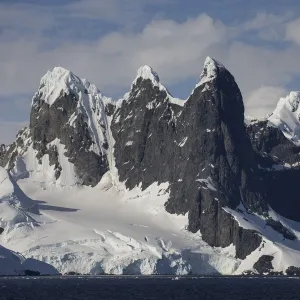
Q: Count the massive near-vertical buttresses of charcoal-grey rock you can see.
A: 3